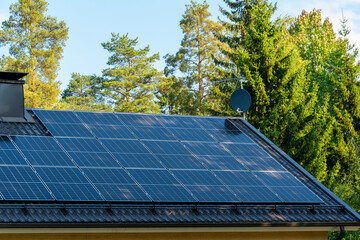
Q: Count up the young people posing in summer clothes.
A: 0